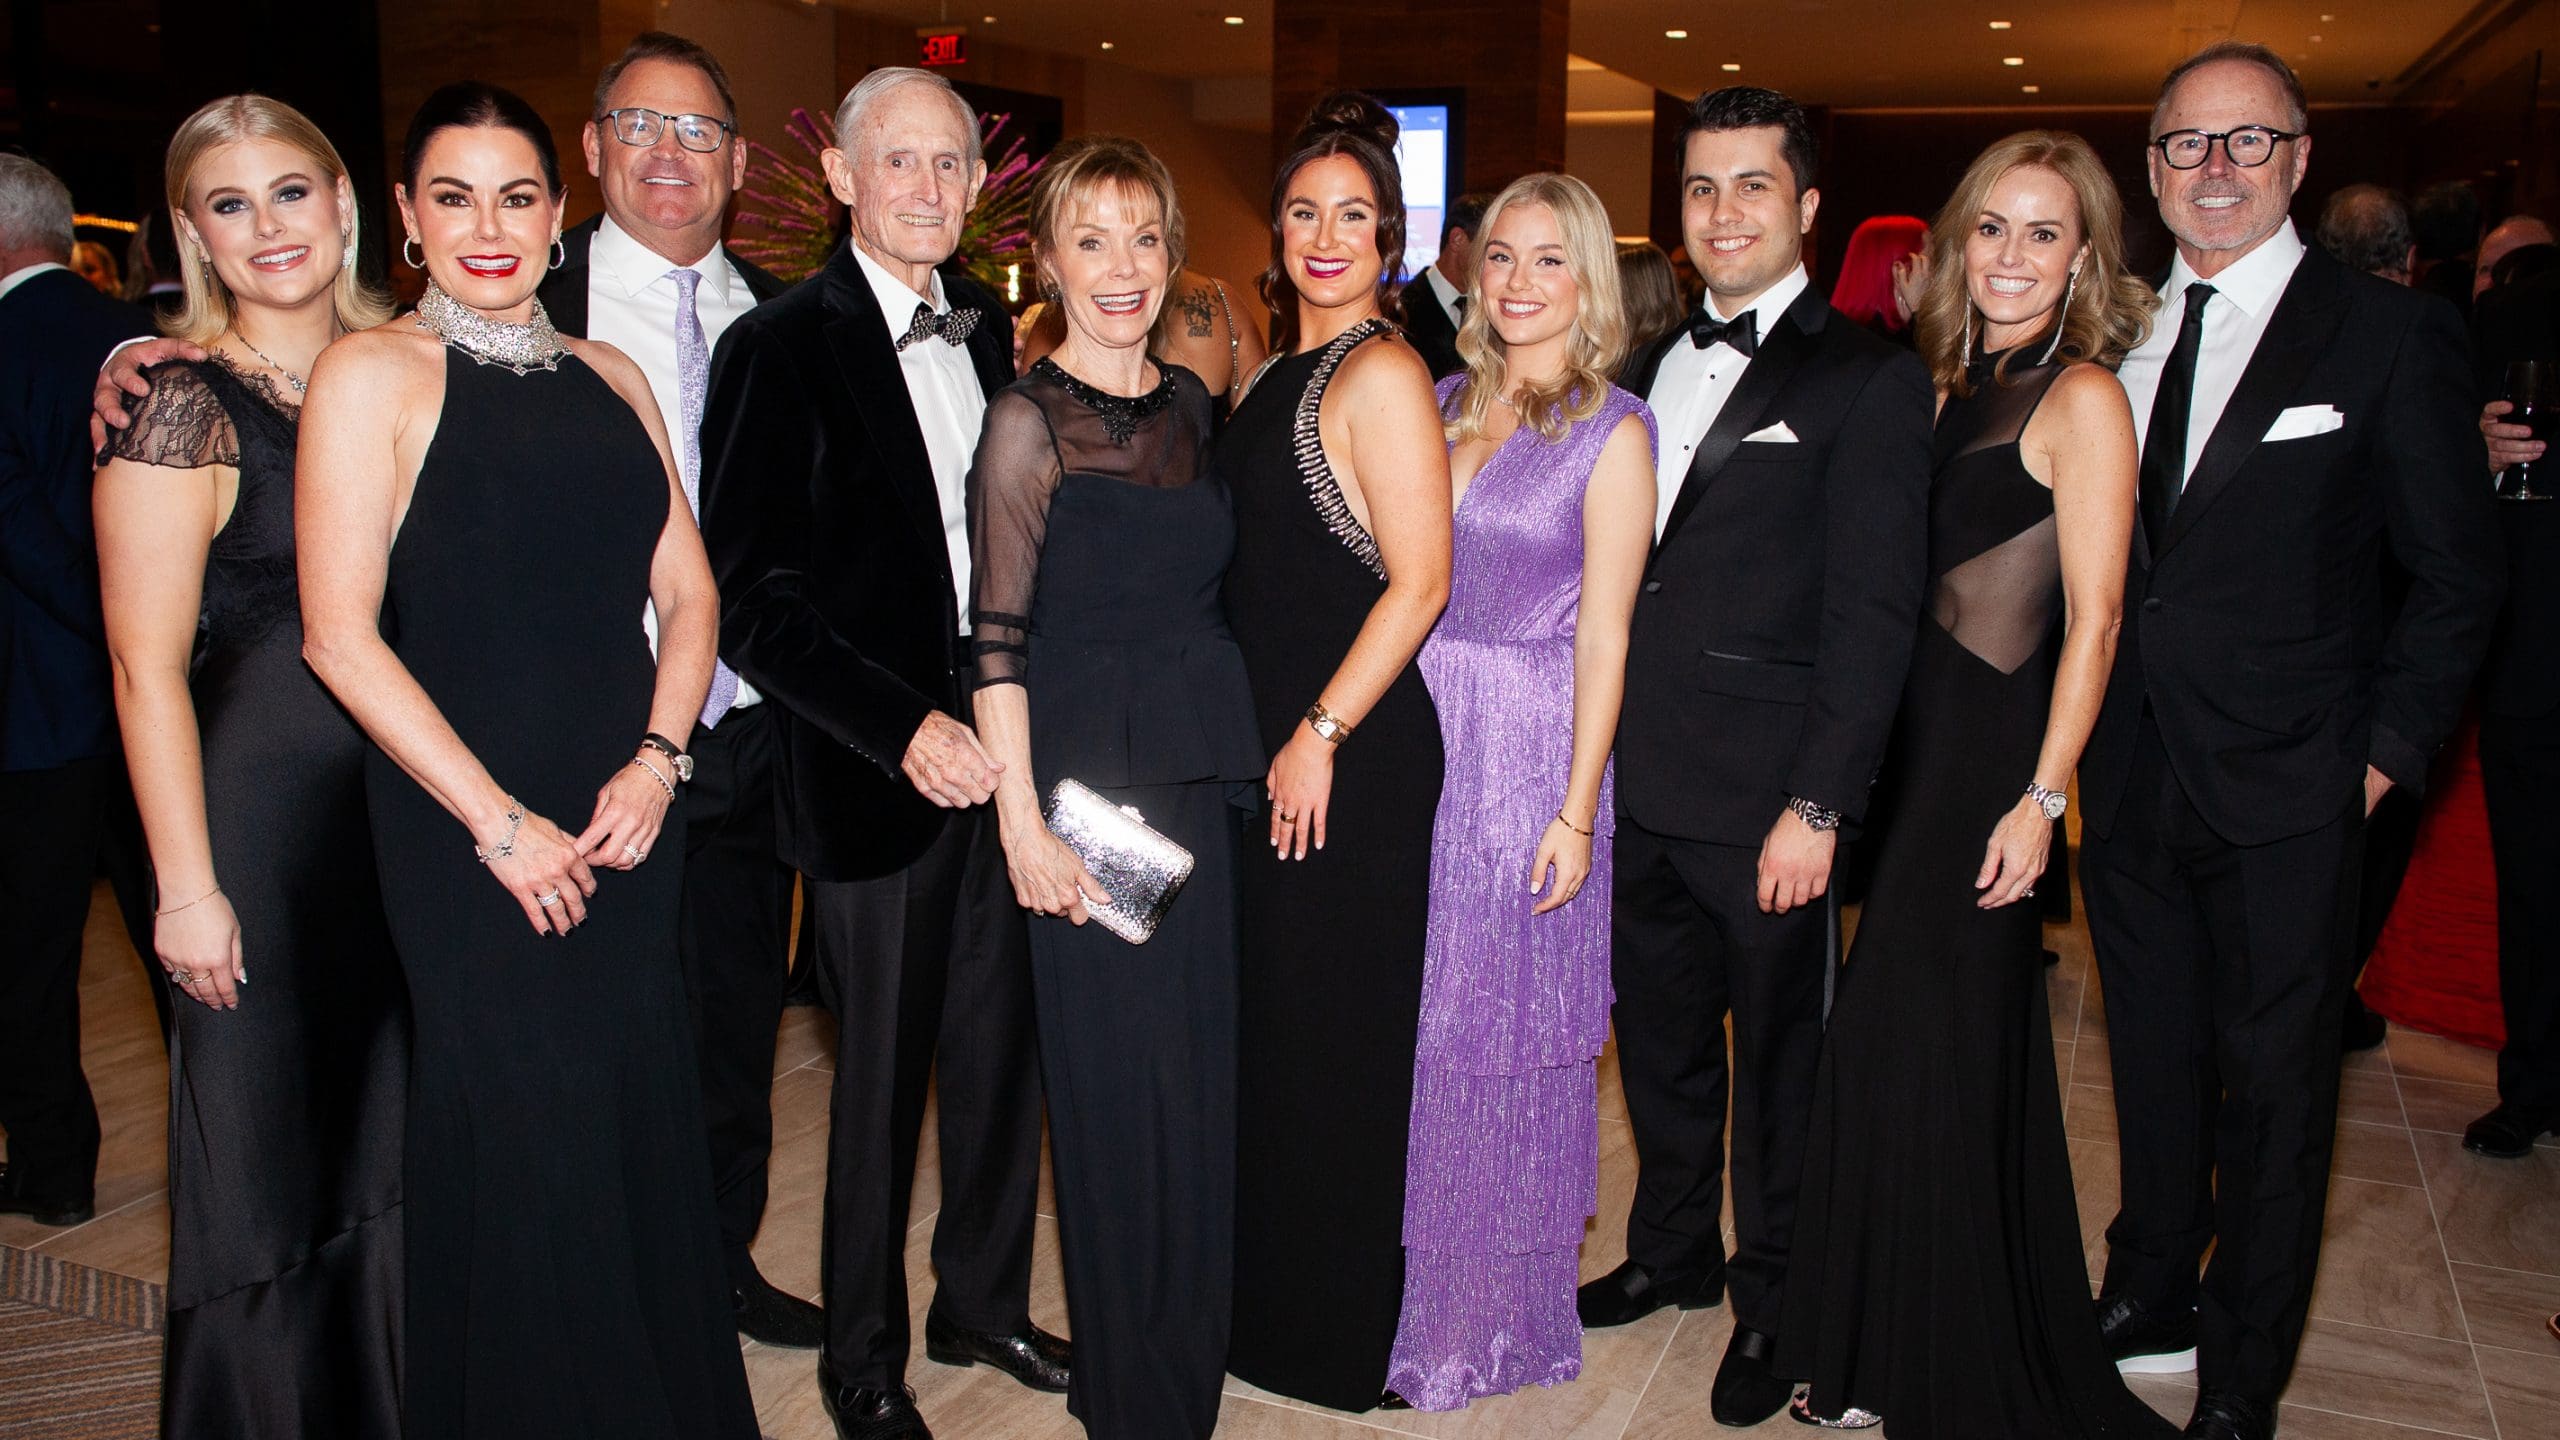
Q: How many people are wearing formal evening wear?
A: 10